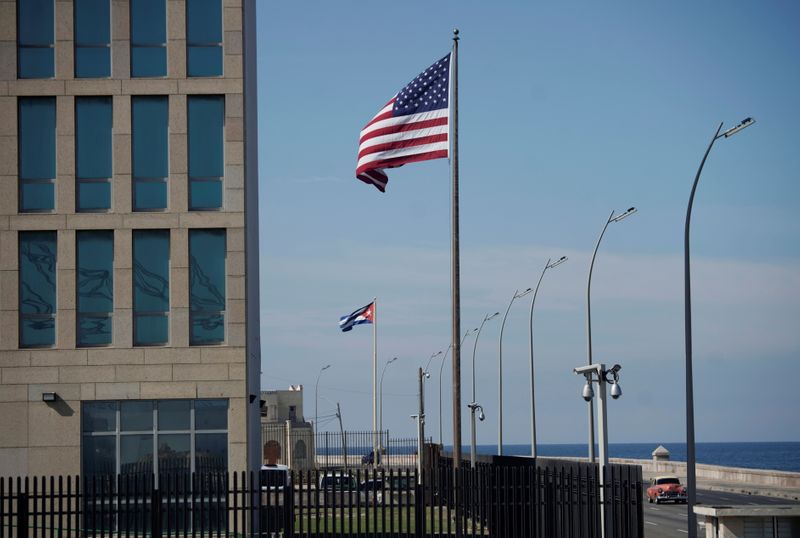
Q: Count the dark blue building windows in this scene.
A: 12